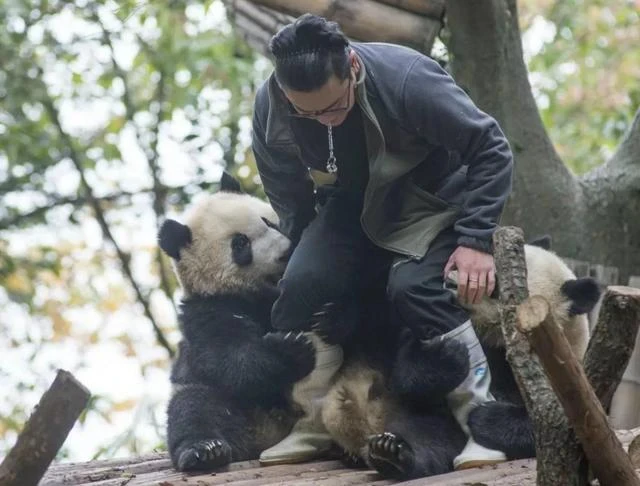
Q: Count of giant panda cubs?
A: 3